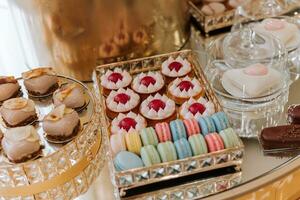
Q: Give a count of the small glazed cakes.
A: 6